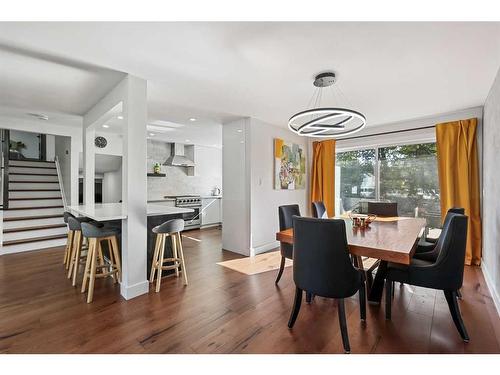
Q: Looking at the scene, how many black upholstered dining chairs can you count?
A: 6